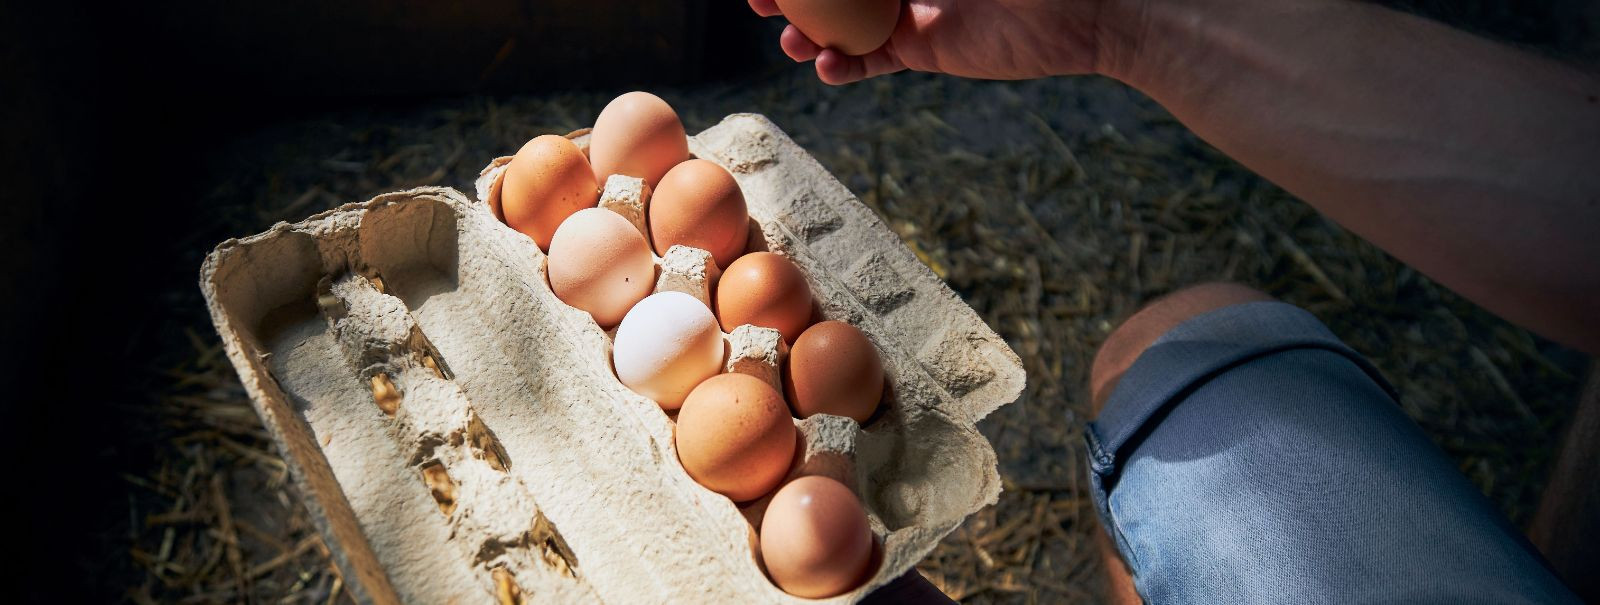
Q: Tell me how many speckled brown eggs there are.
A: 2